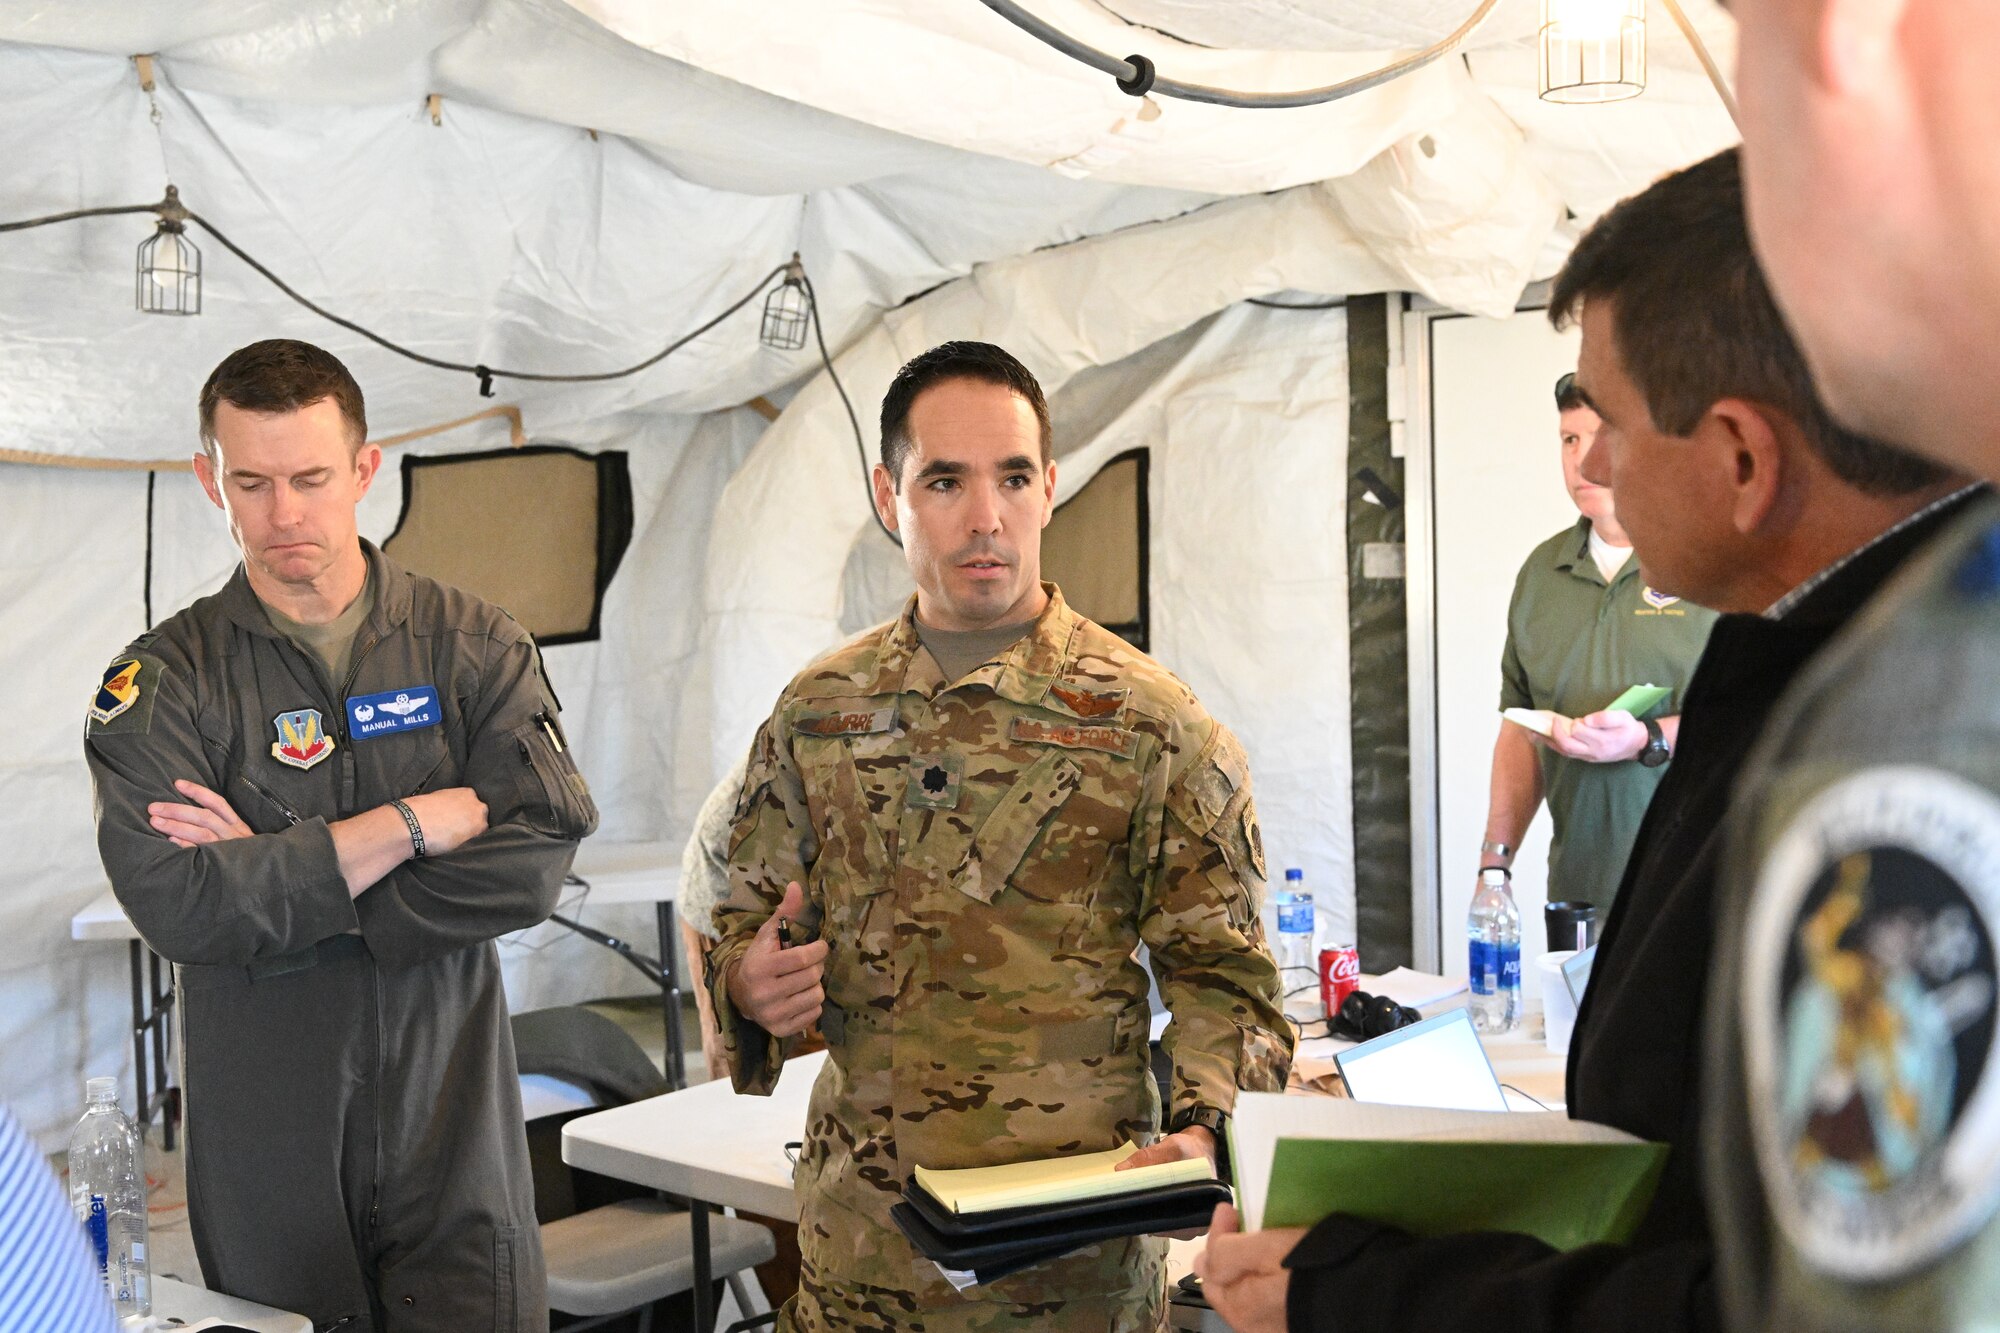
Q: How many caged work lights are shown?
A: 3